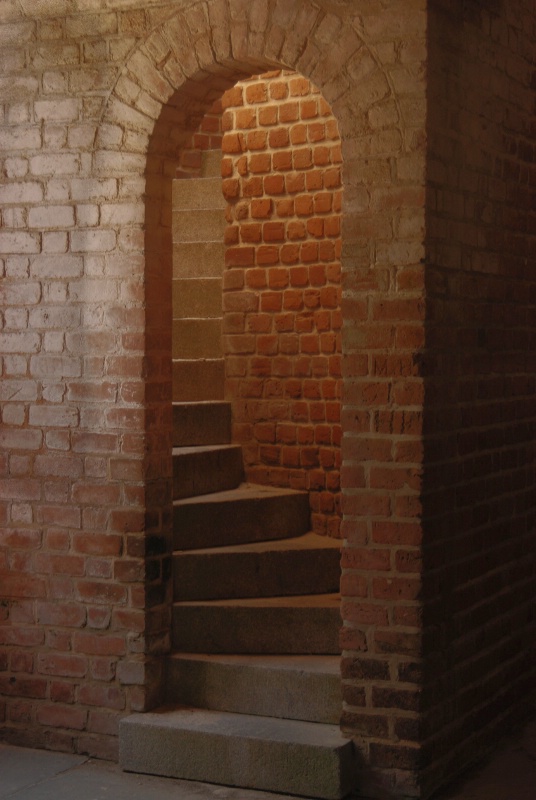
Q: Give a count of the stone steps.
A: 14